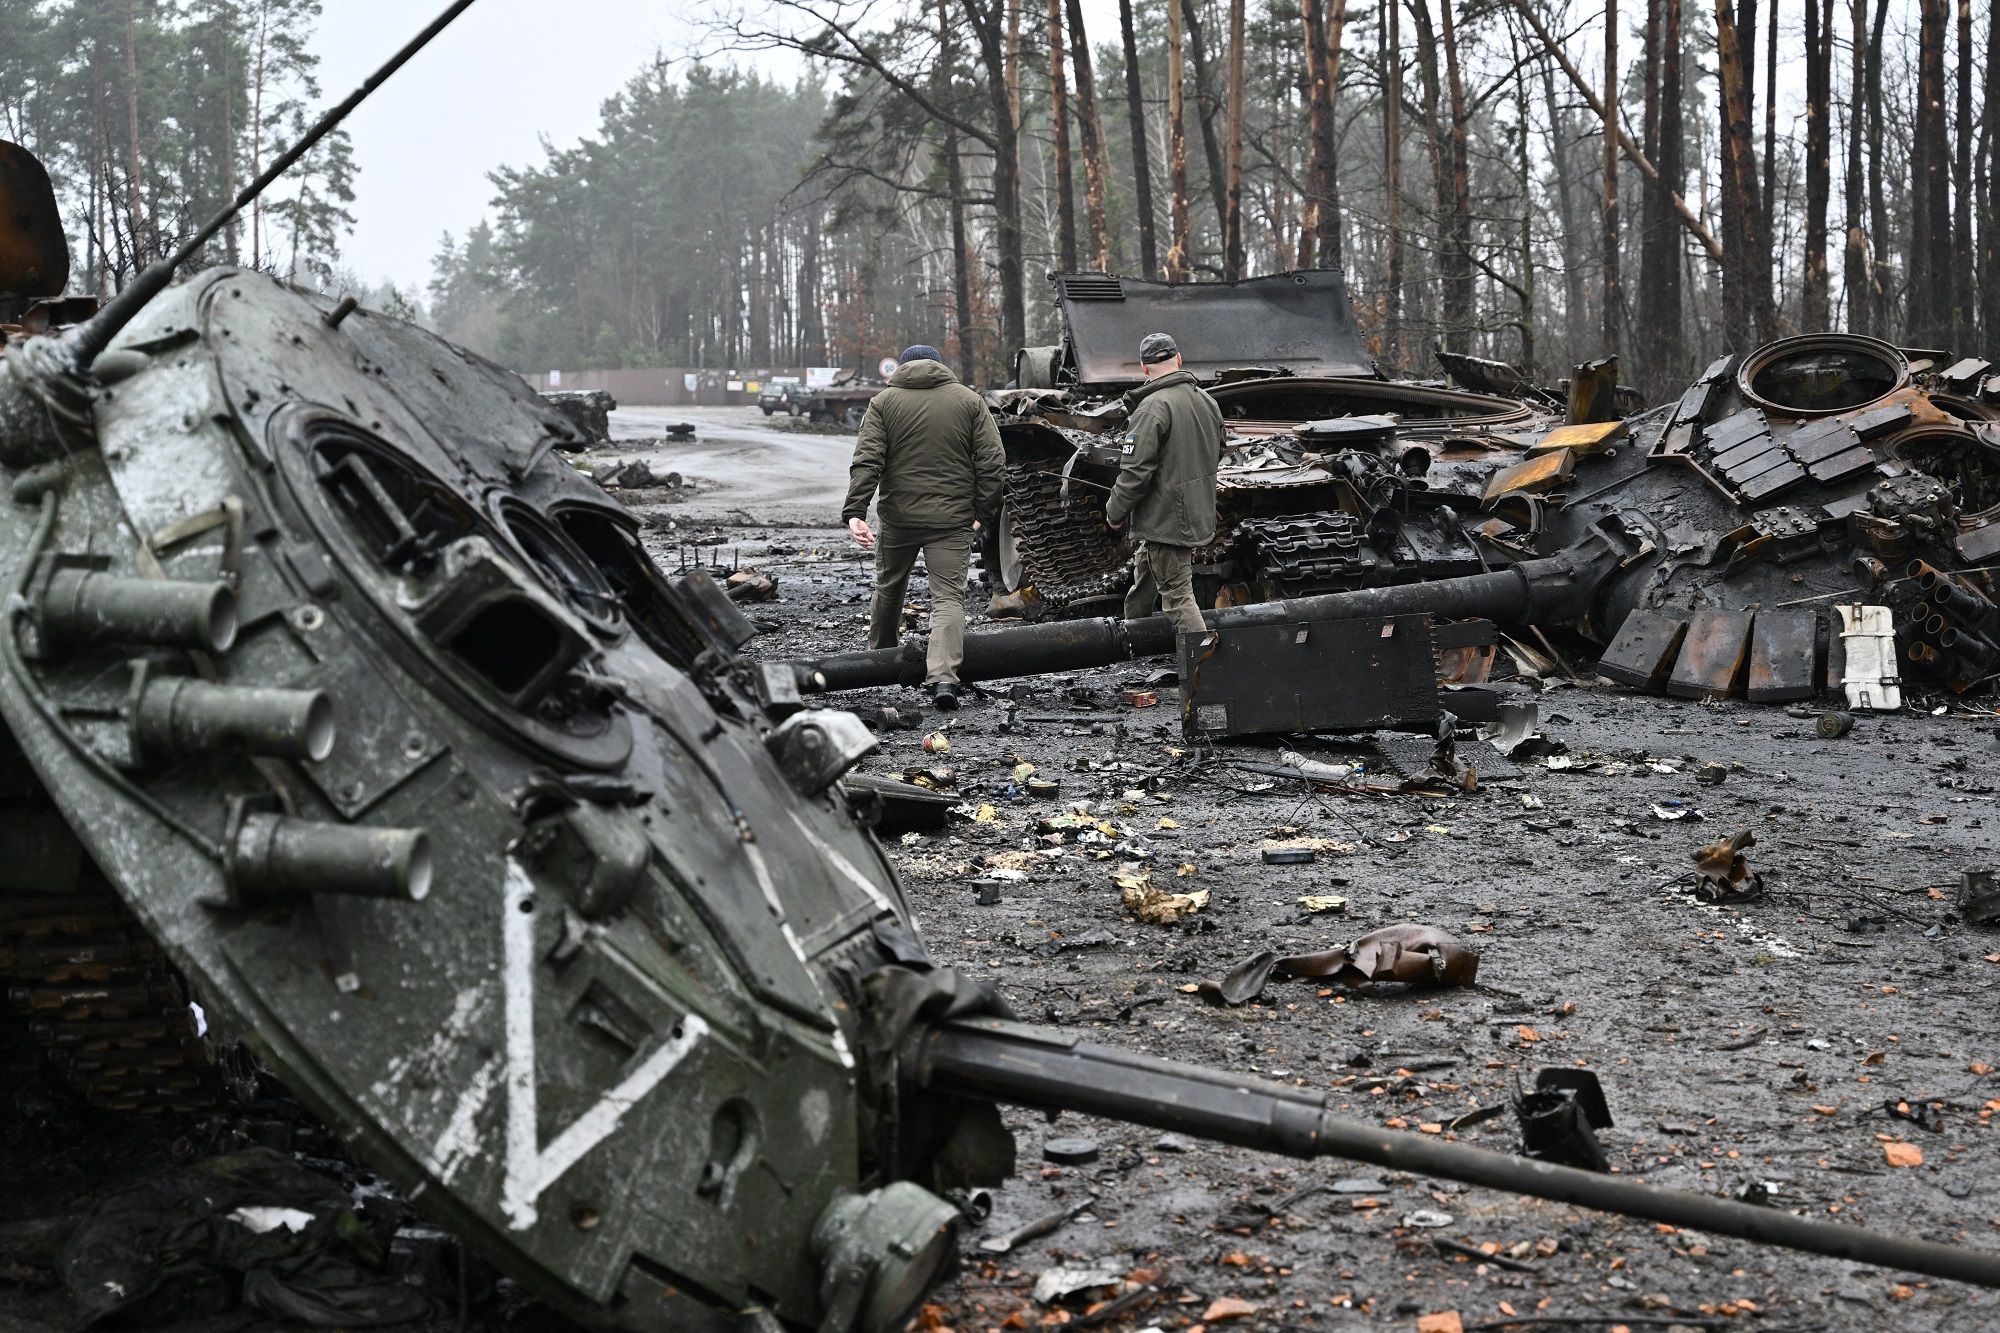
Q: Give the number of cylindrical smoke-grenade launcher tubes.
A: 10